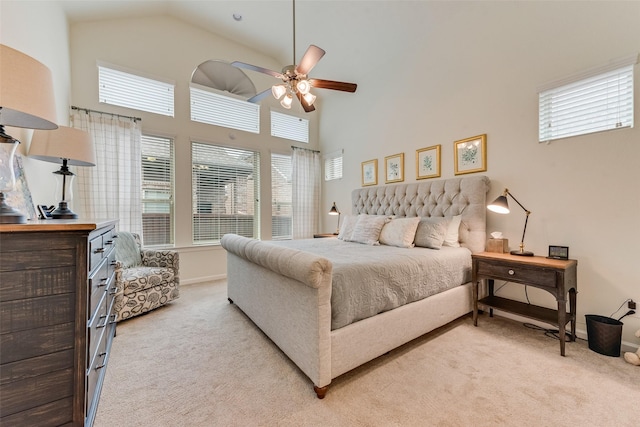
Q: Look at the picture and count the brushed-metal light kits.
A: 1